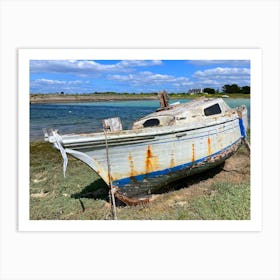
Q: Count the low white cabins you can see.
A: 1